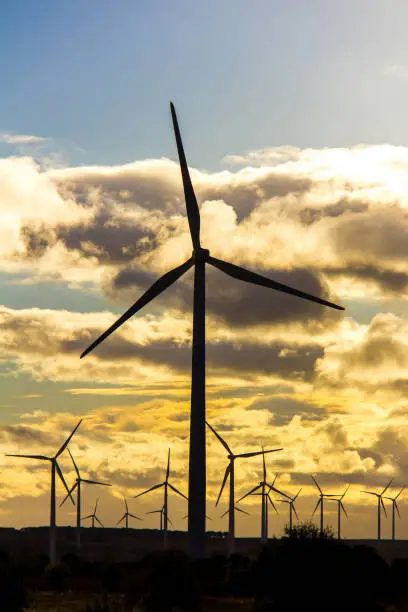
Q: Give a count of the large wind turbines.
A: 1